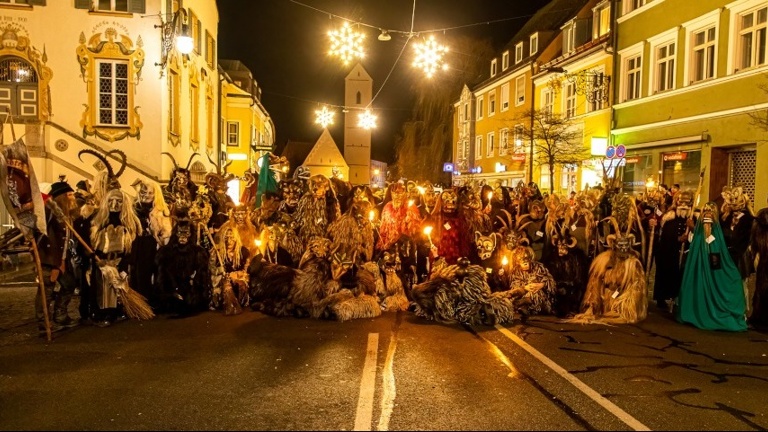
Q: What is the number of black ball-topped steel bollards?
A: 0